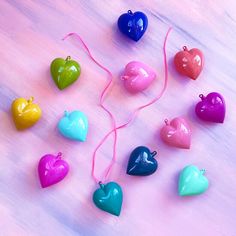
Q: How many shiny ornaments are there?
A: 12